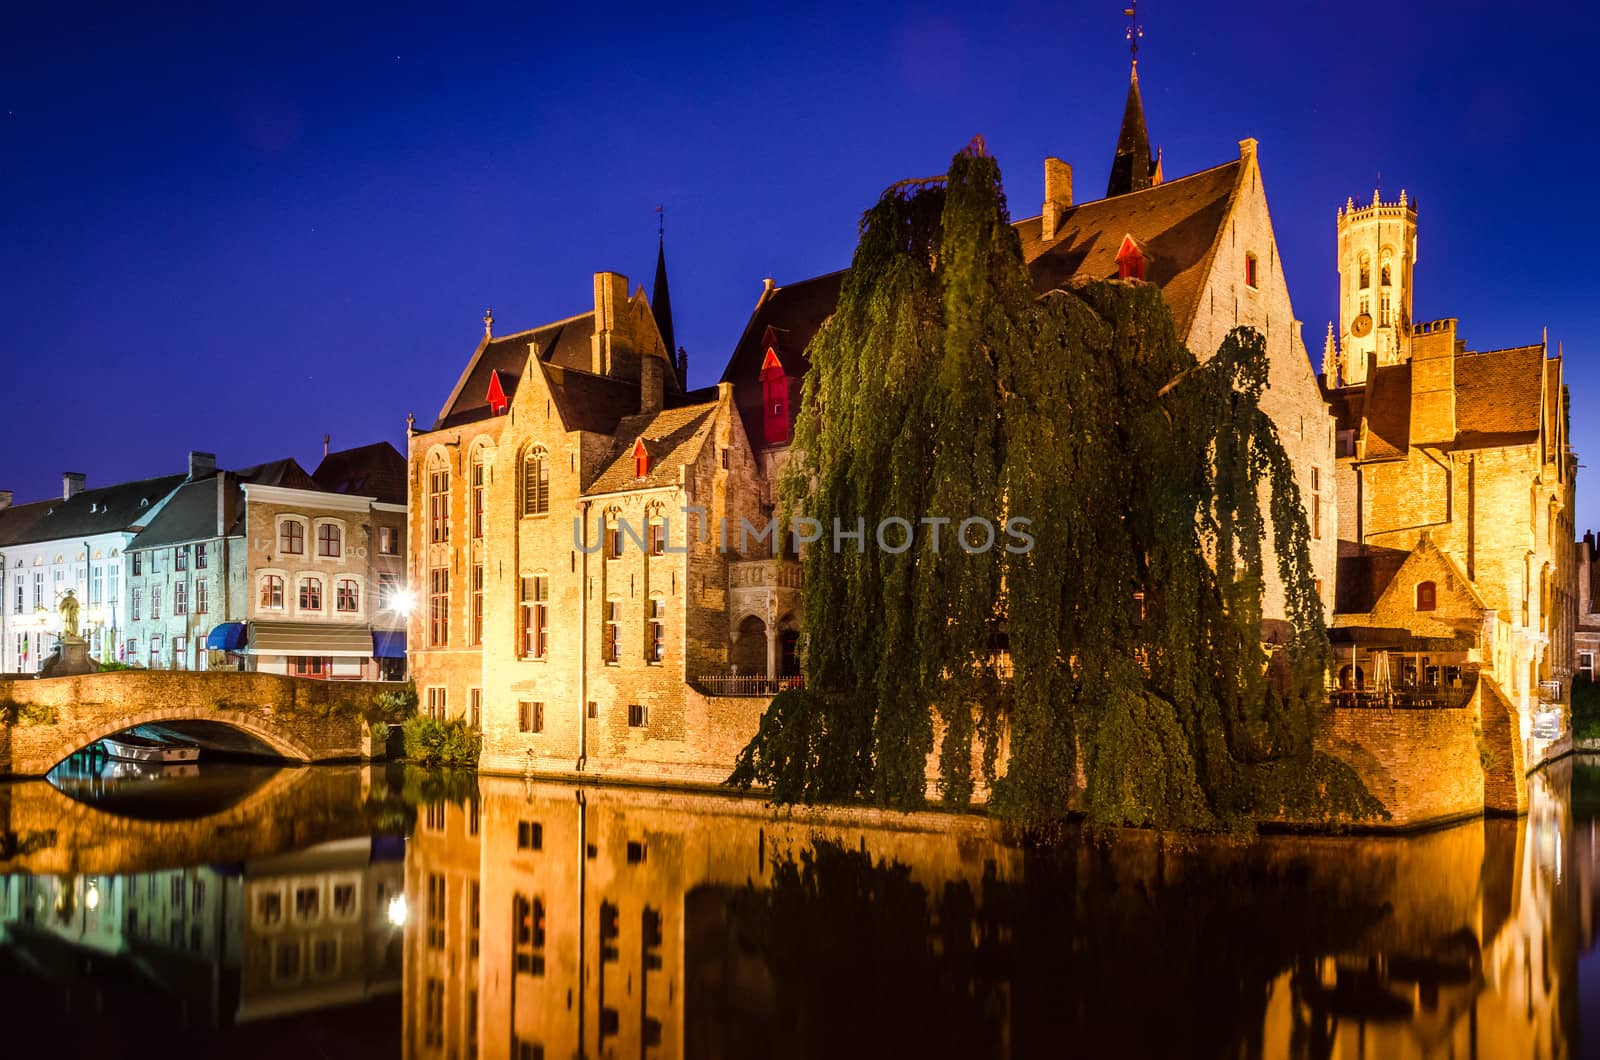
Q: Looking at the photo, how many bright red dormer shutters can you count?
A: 4